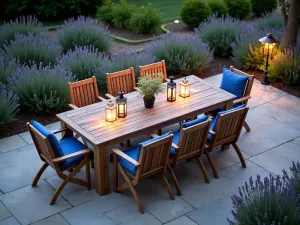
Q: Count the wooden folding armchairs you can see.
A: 8